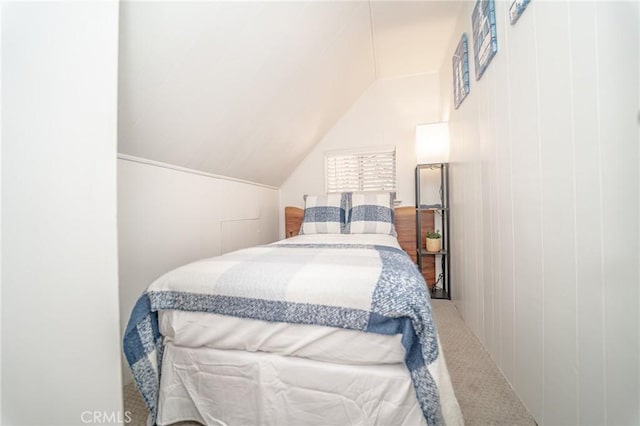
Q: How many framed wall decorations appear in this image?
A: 3